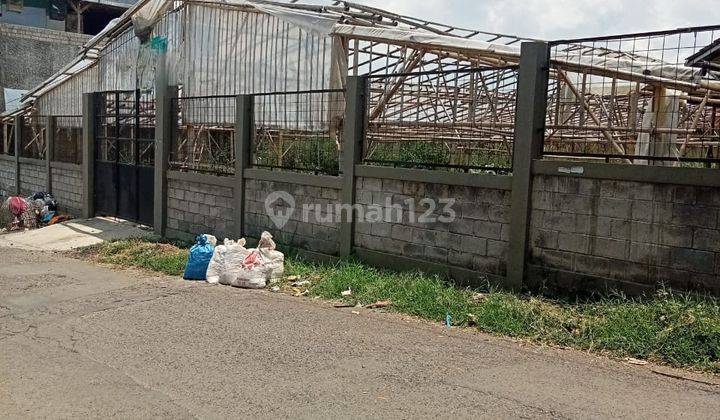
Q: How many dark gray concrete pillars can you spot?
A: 7